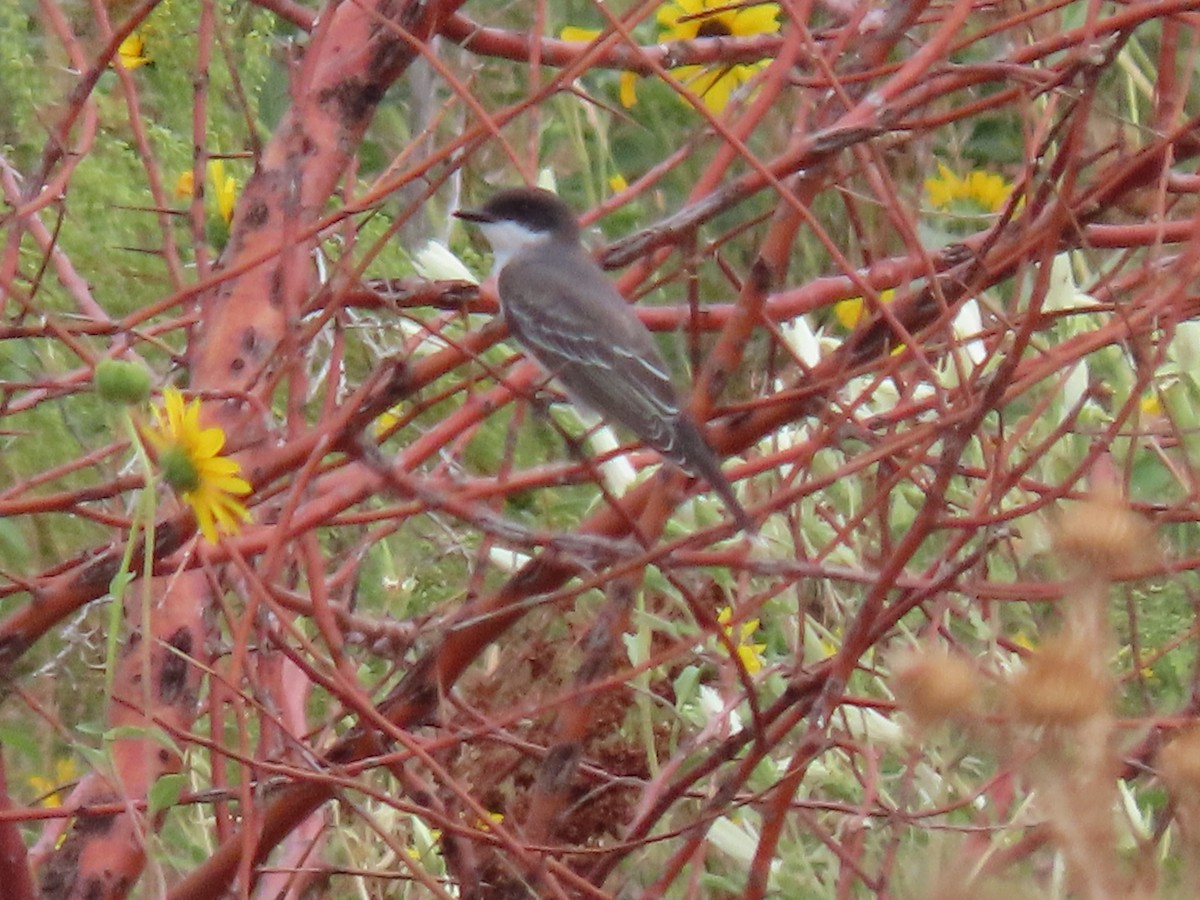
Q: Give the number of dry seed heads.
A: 4